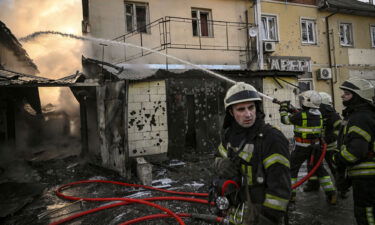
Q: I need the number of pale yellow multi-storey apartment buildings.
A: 1